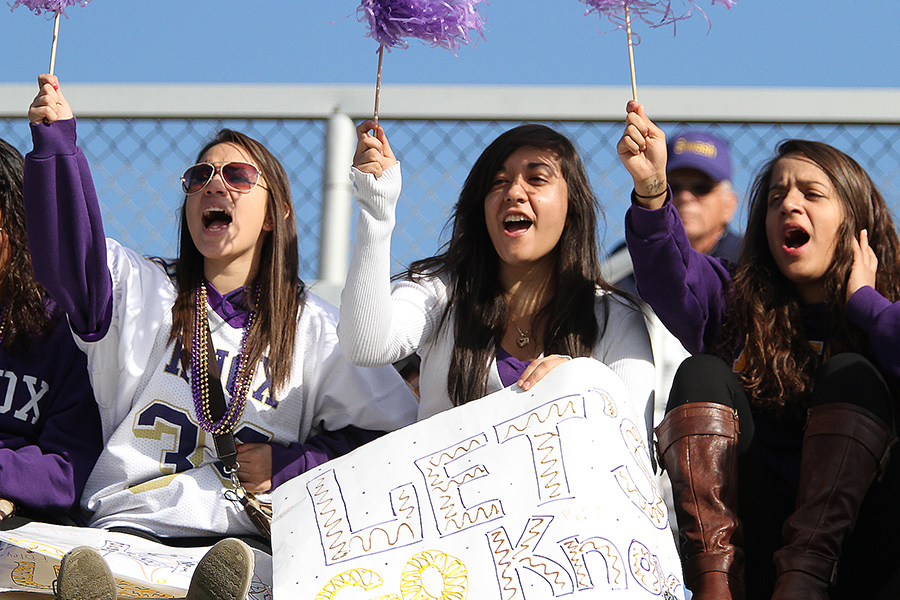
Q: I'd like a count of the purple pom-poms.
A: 3